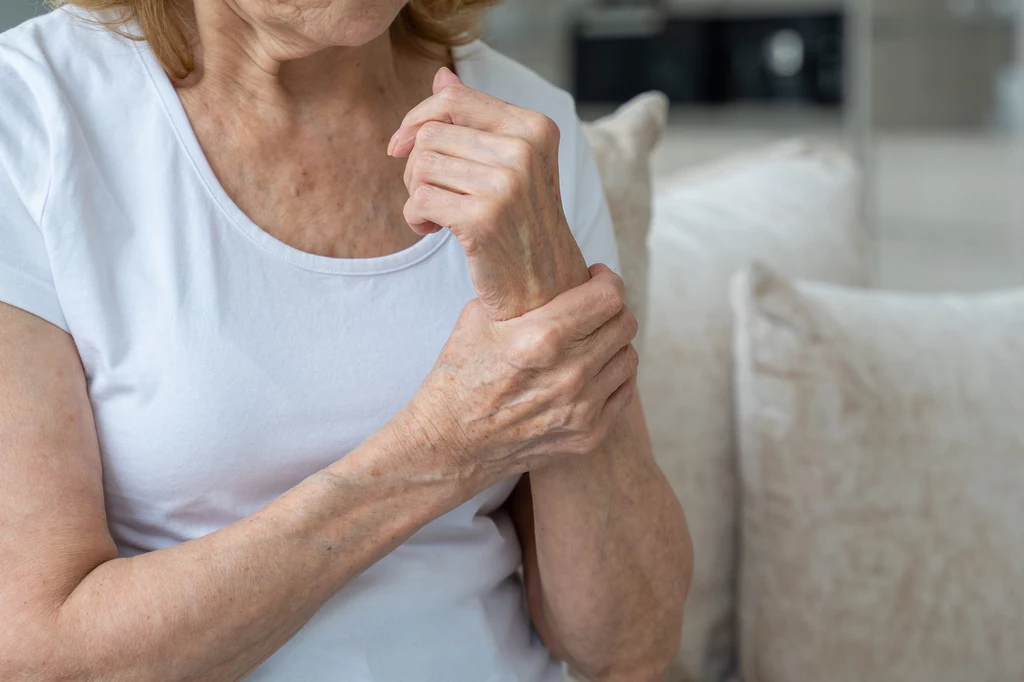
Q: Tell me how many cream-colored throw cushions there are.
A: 3